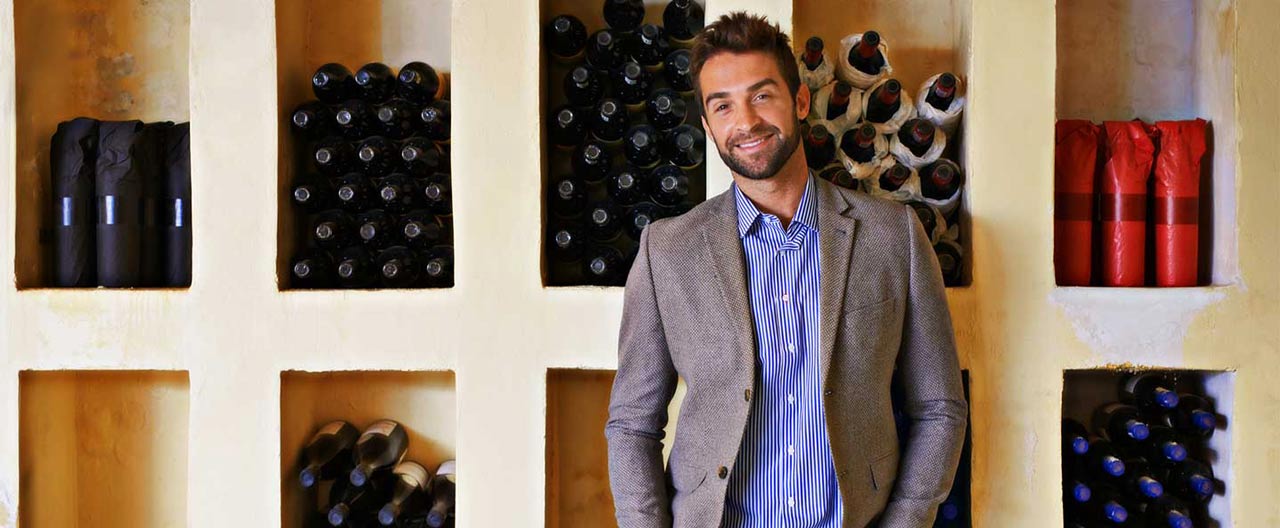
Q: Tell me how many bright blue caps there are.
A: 11